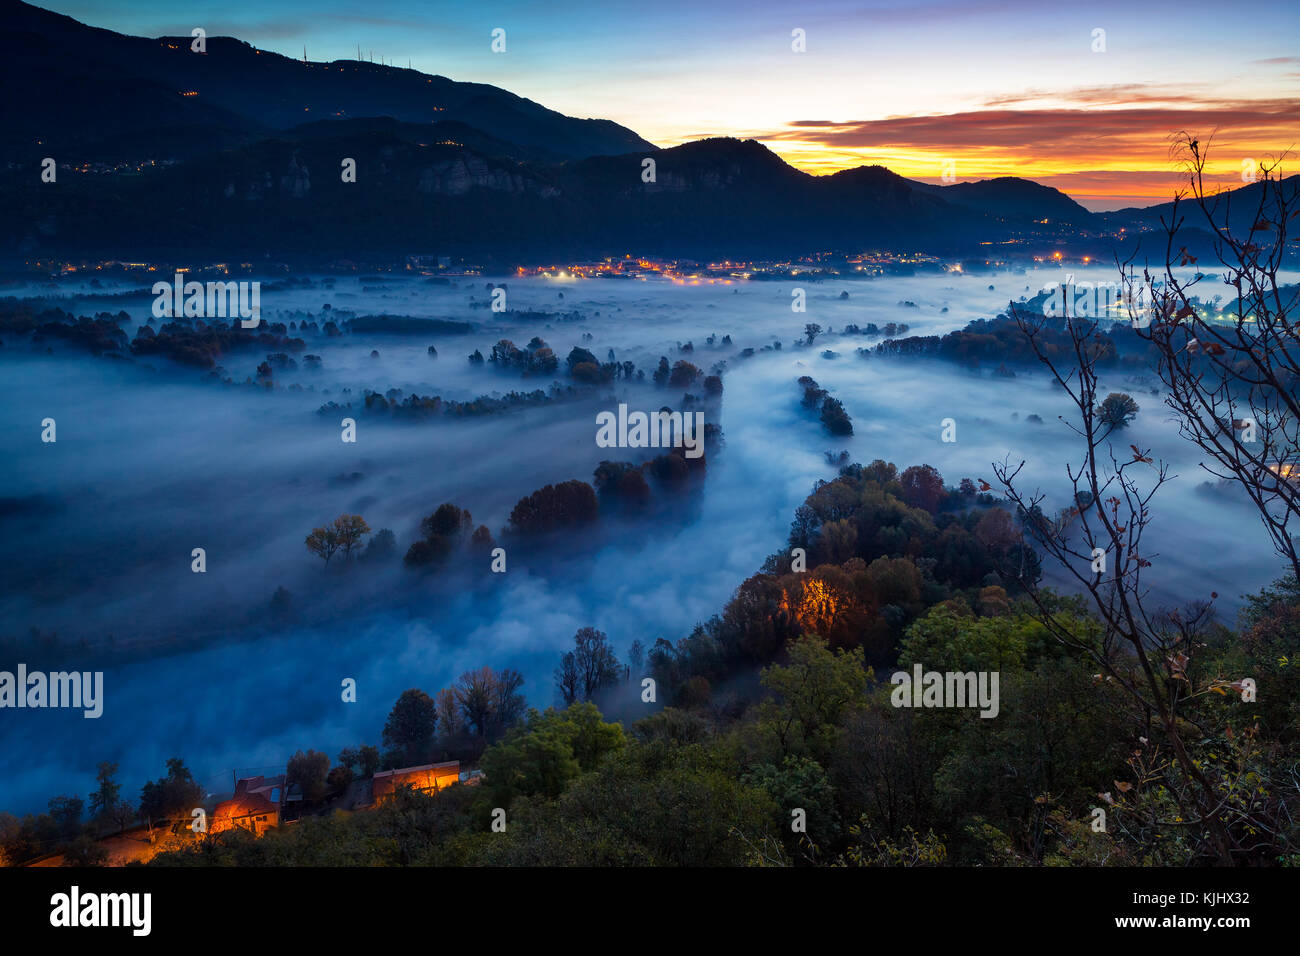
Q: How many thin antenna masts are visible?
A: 7